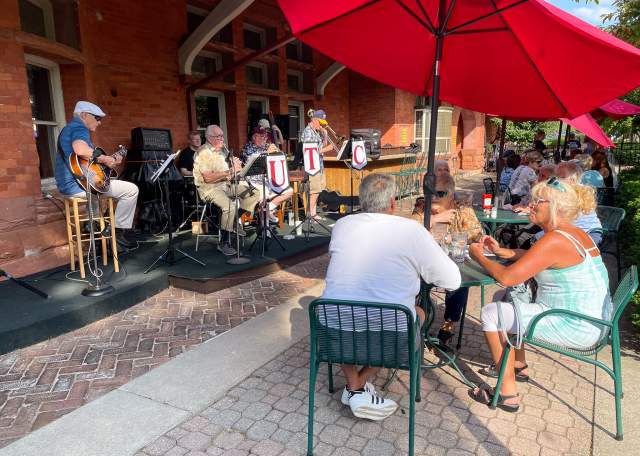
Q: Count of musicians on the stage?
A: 6